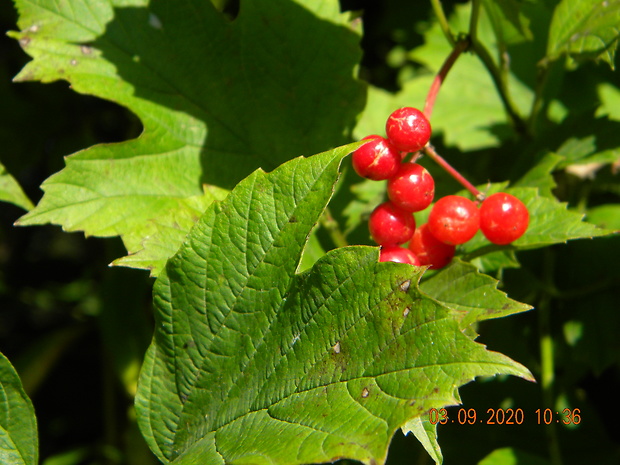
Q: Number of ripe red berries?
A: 8